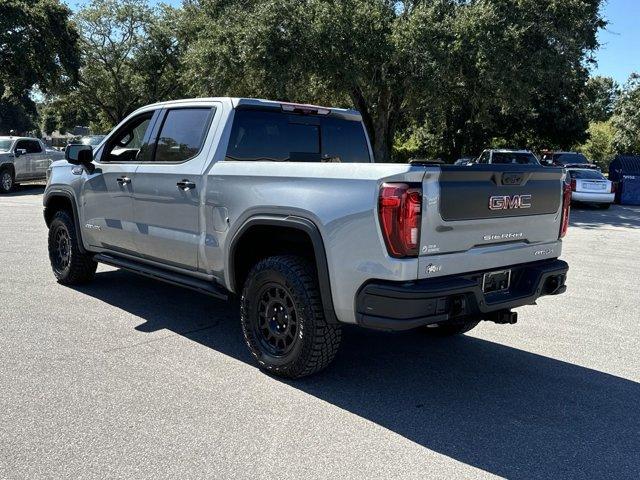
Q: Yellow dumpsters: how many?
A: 0